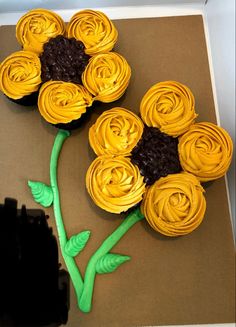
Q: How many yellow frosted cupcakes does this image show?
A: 10